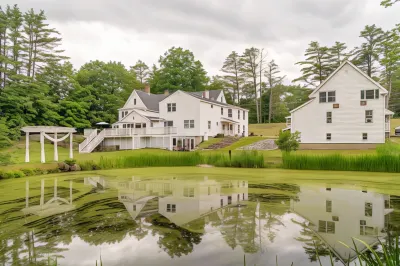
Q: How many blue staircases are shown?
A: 0